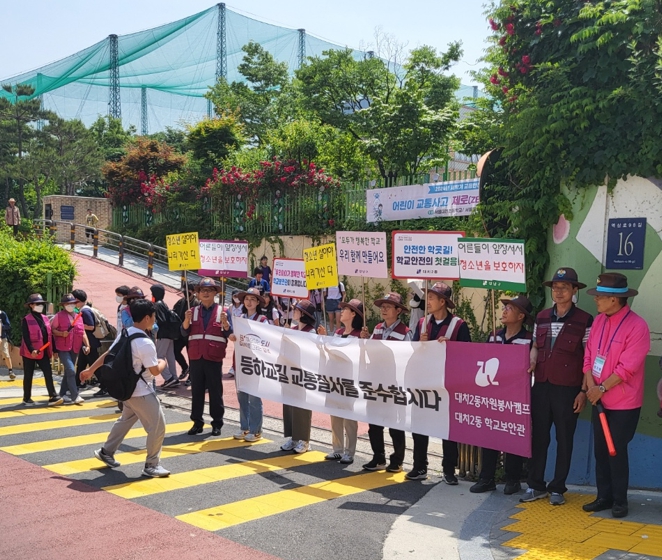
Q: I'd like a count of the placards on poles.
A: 7